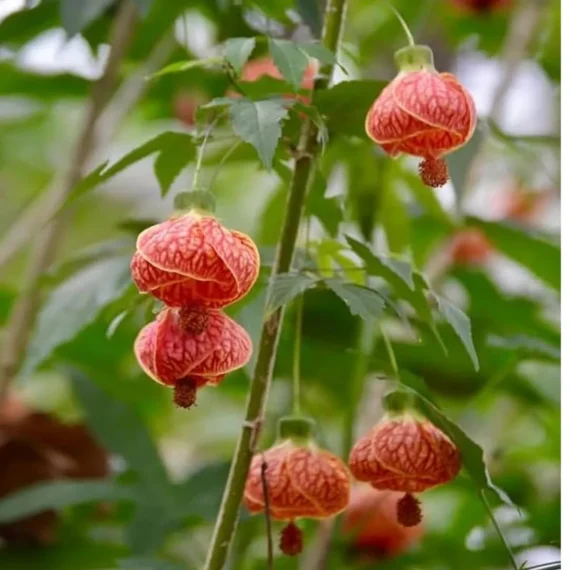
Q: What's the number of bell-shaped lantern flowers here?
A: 5